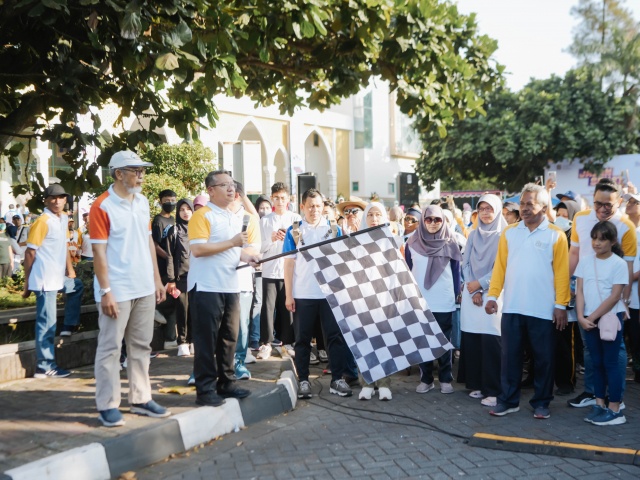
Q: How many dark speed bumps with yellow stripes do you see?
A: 1